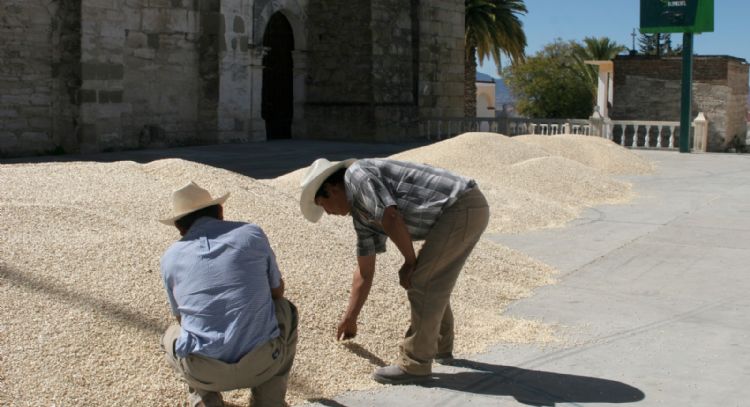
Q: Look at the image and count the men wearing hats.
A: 2